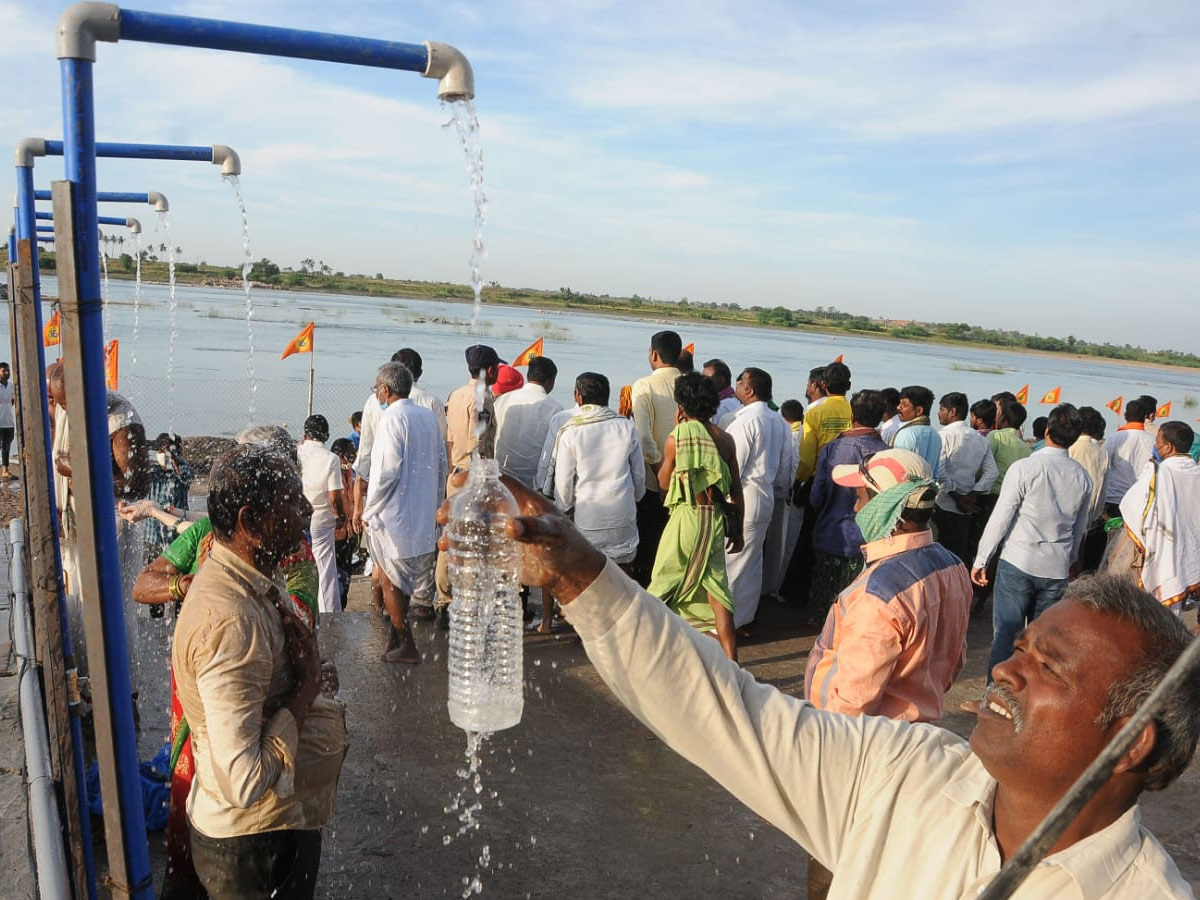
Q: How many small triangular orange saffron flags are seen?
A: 10